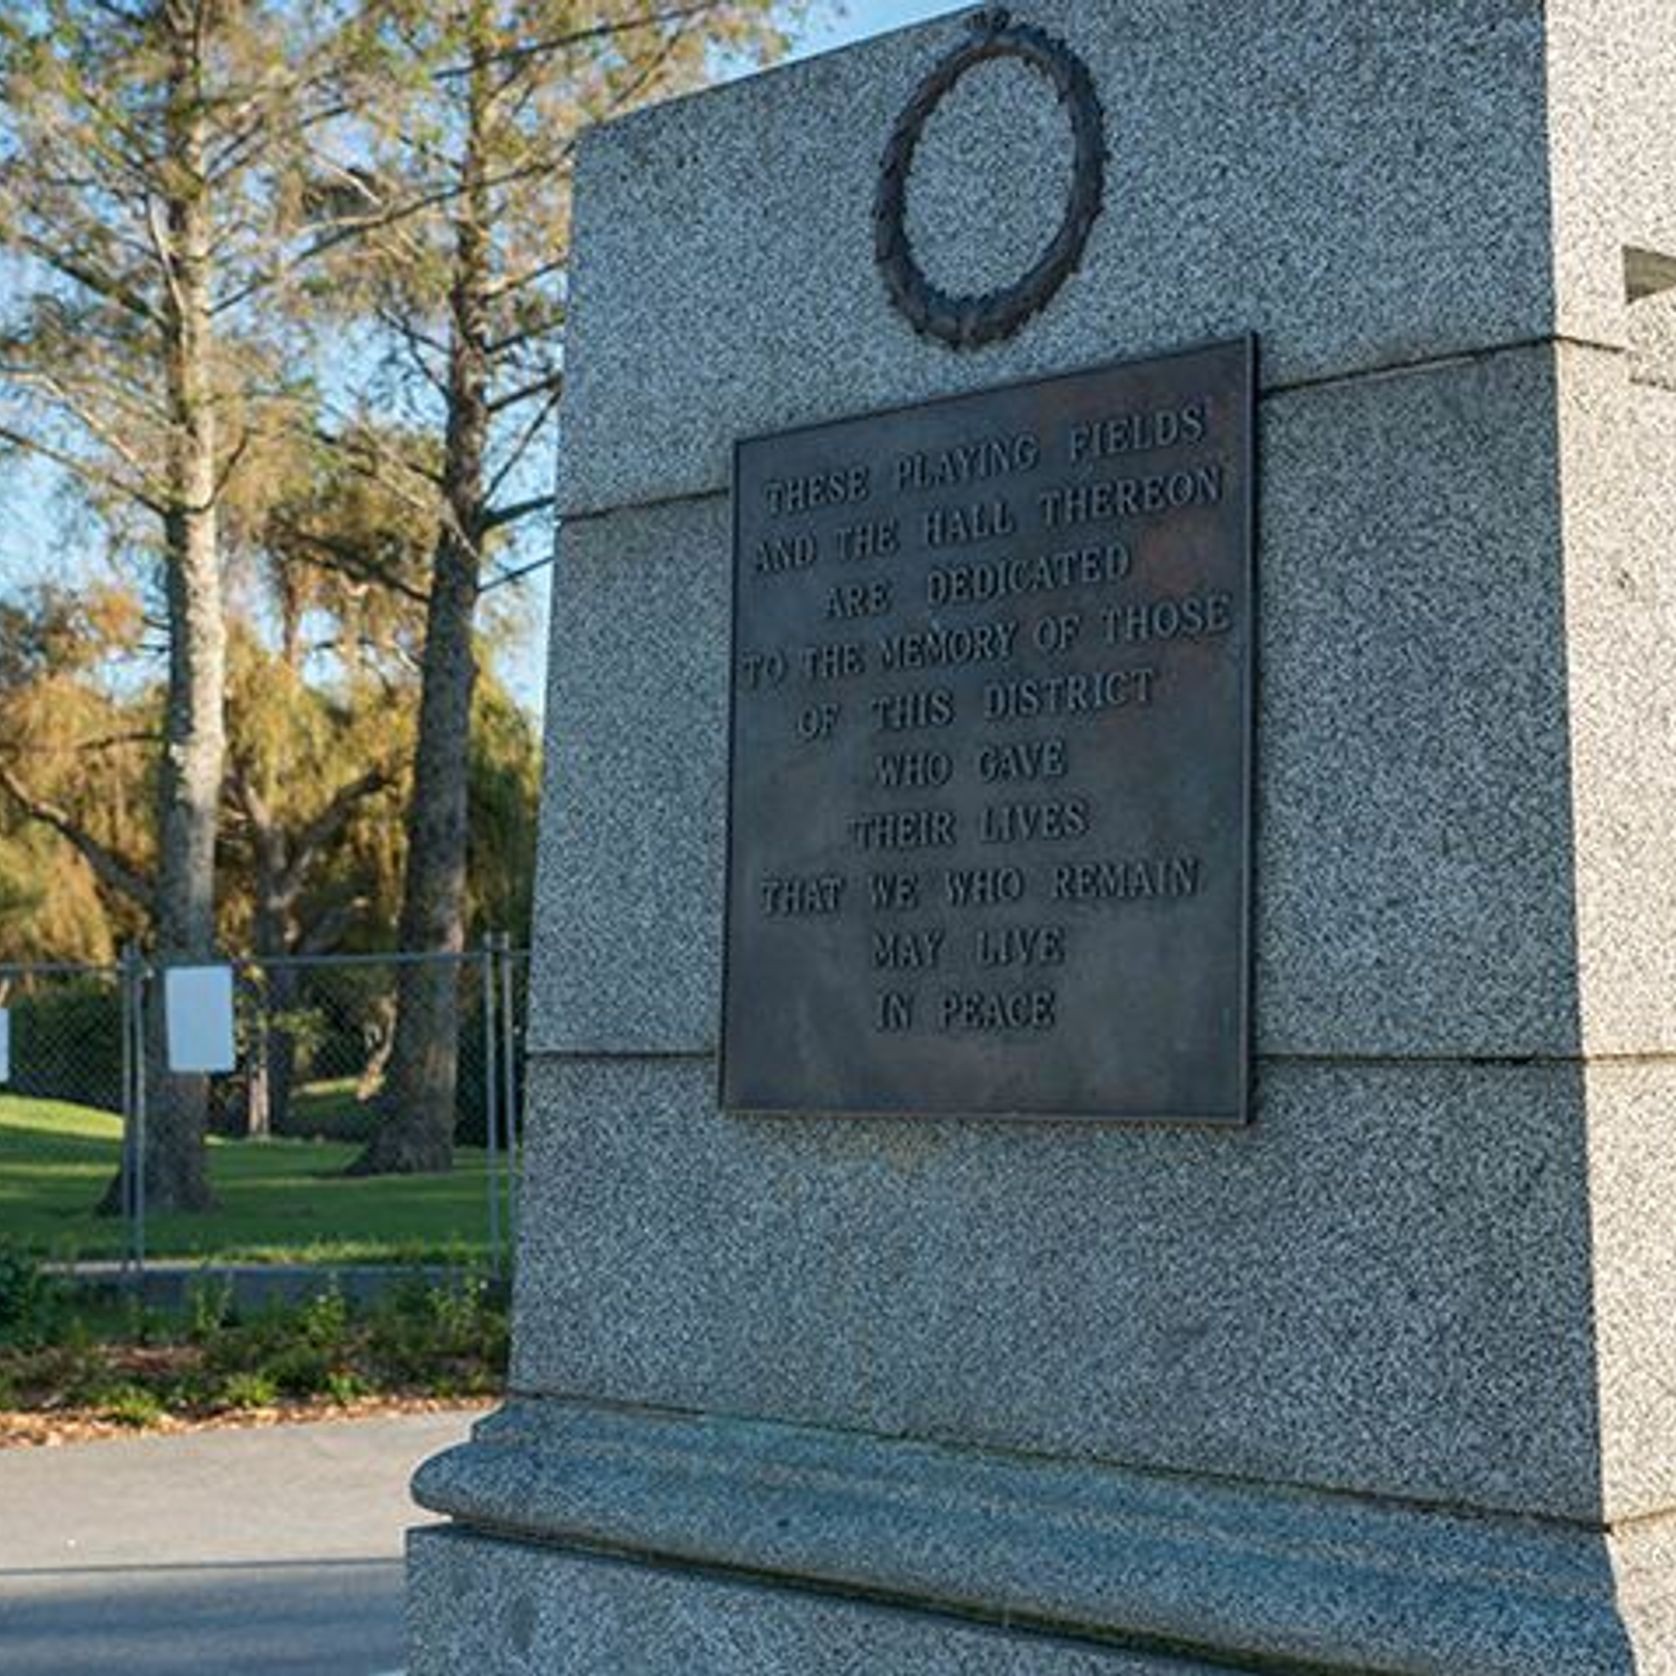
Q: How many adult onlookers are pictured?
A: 0